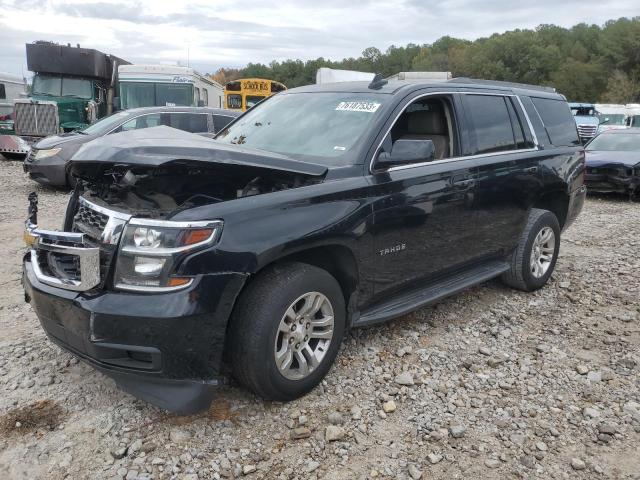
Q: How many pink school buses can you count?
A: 0